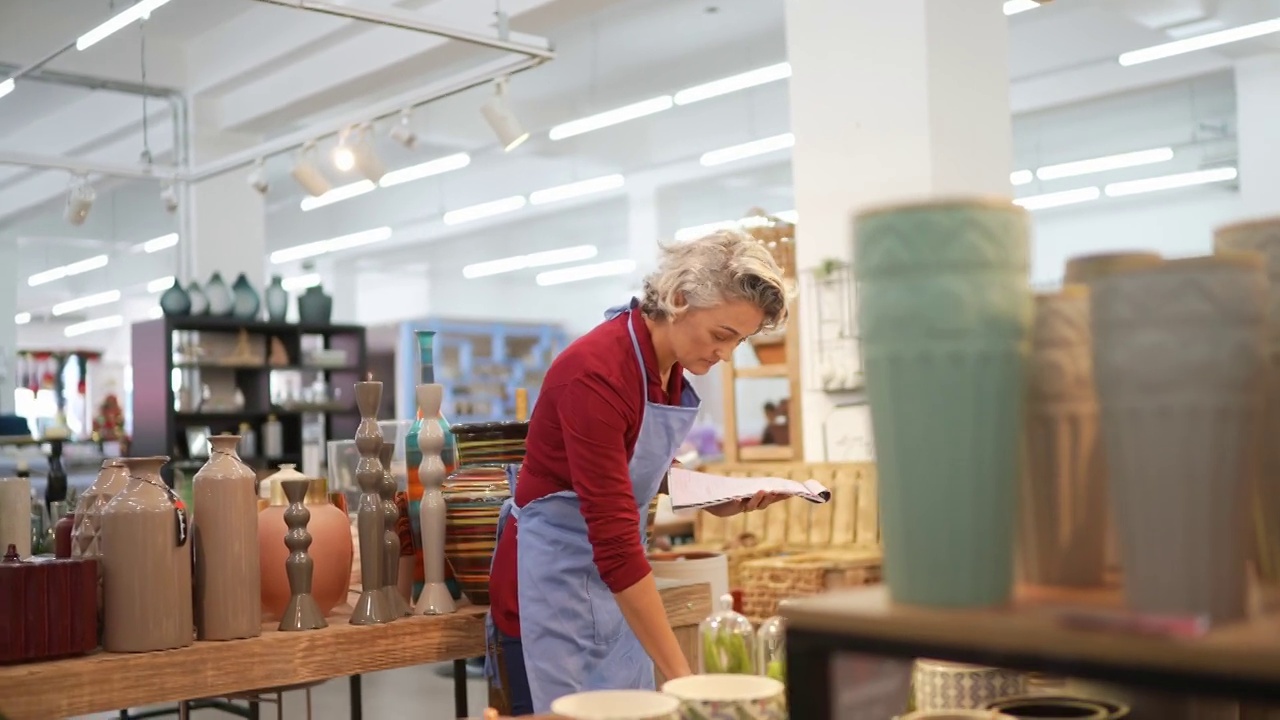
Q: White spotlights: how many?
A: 8